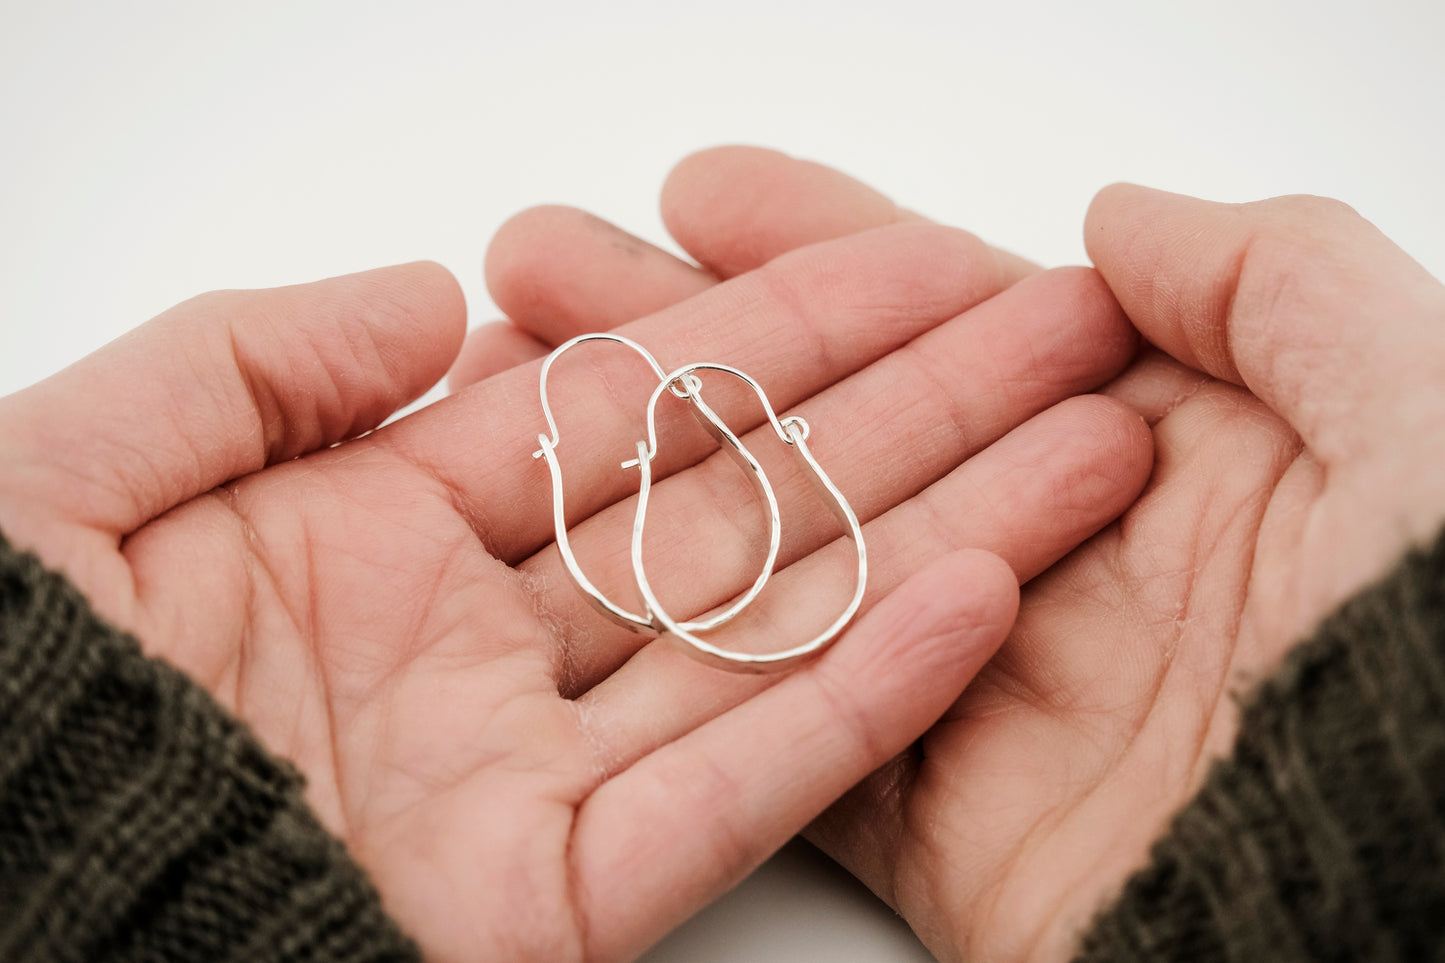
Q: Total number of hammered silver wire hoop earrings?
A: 2